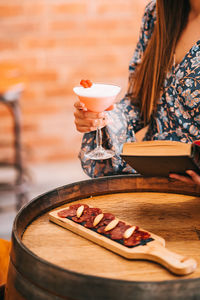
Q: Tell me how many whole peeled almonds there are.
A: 4